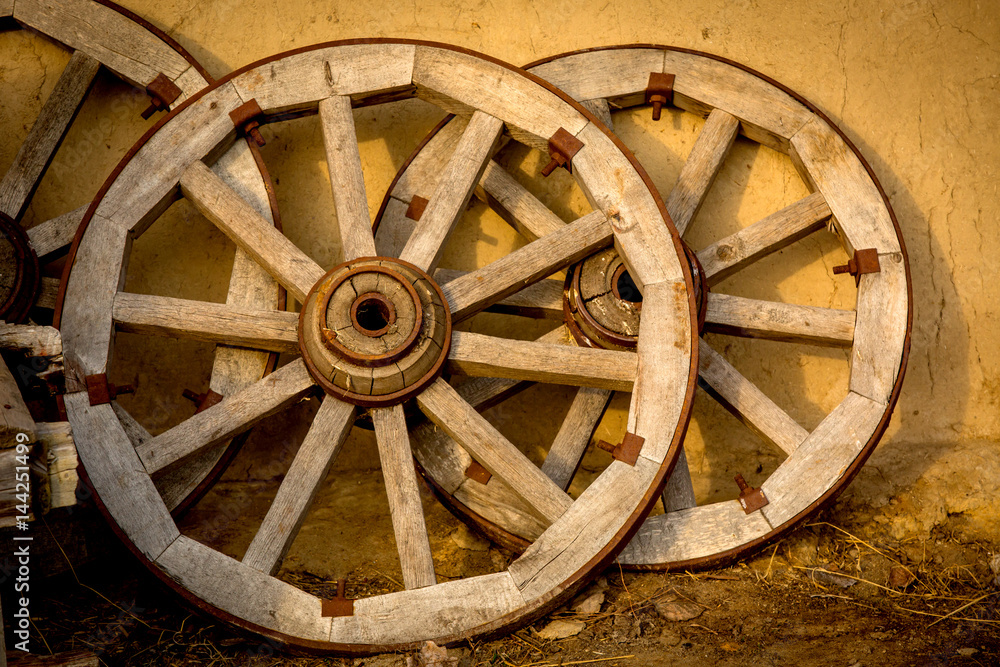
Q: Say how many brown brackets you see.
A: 12